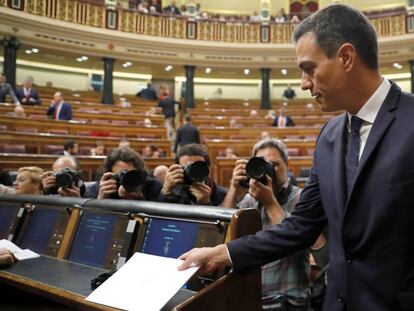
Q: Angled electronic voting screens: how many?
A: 4